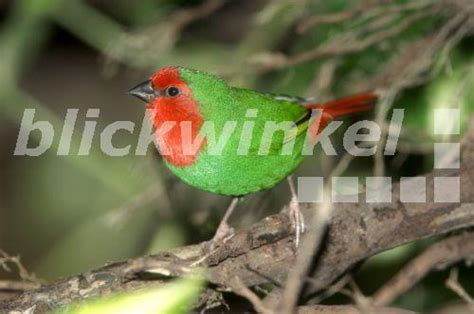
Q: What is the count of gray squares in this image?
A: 7